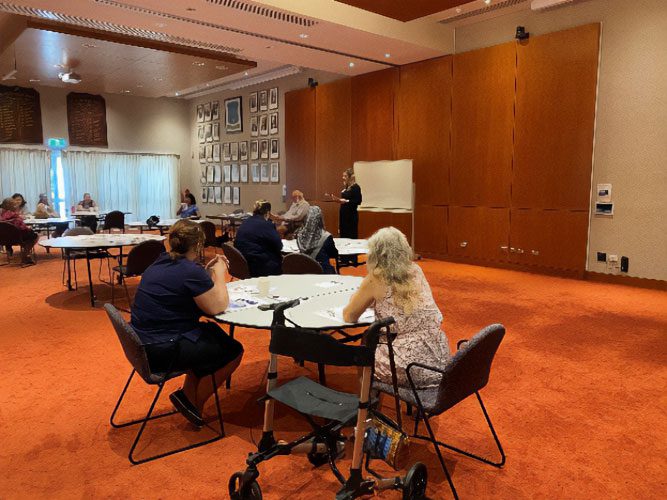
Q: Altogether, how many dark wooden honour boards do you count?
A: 2